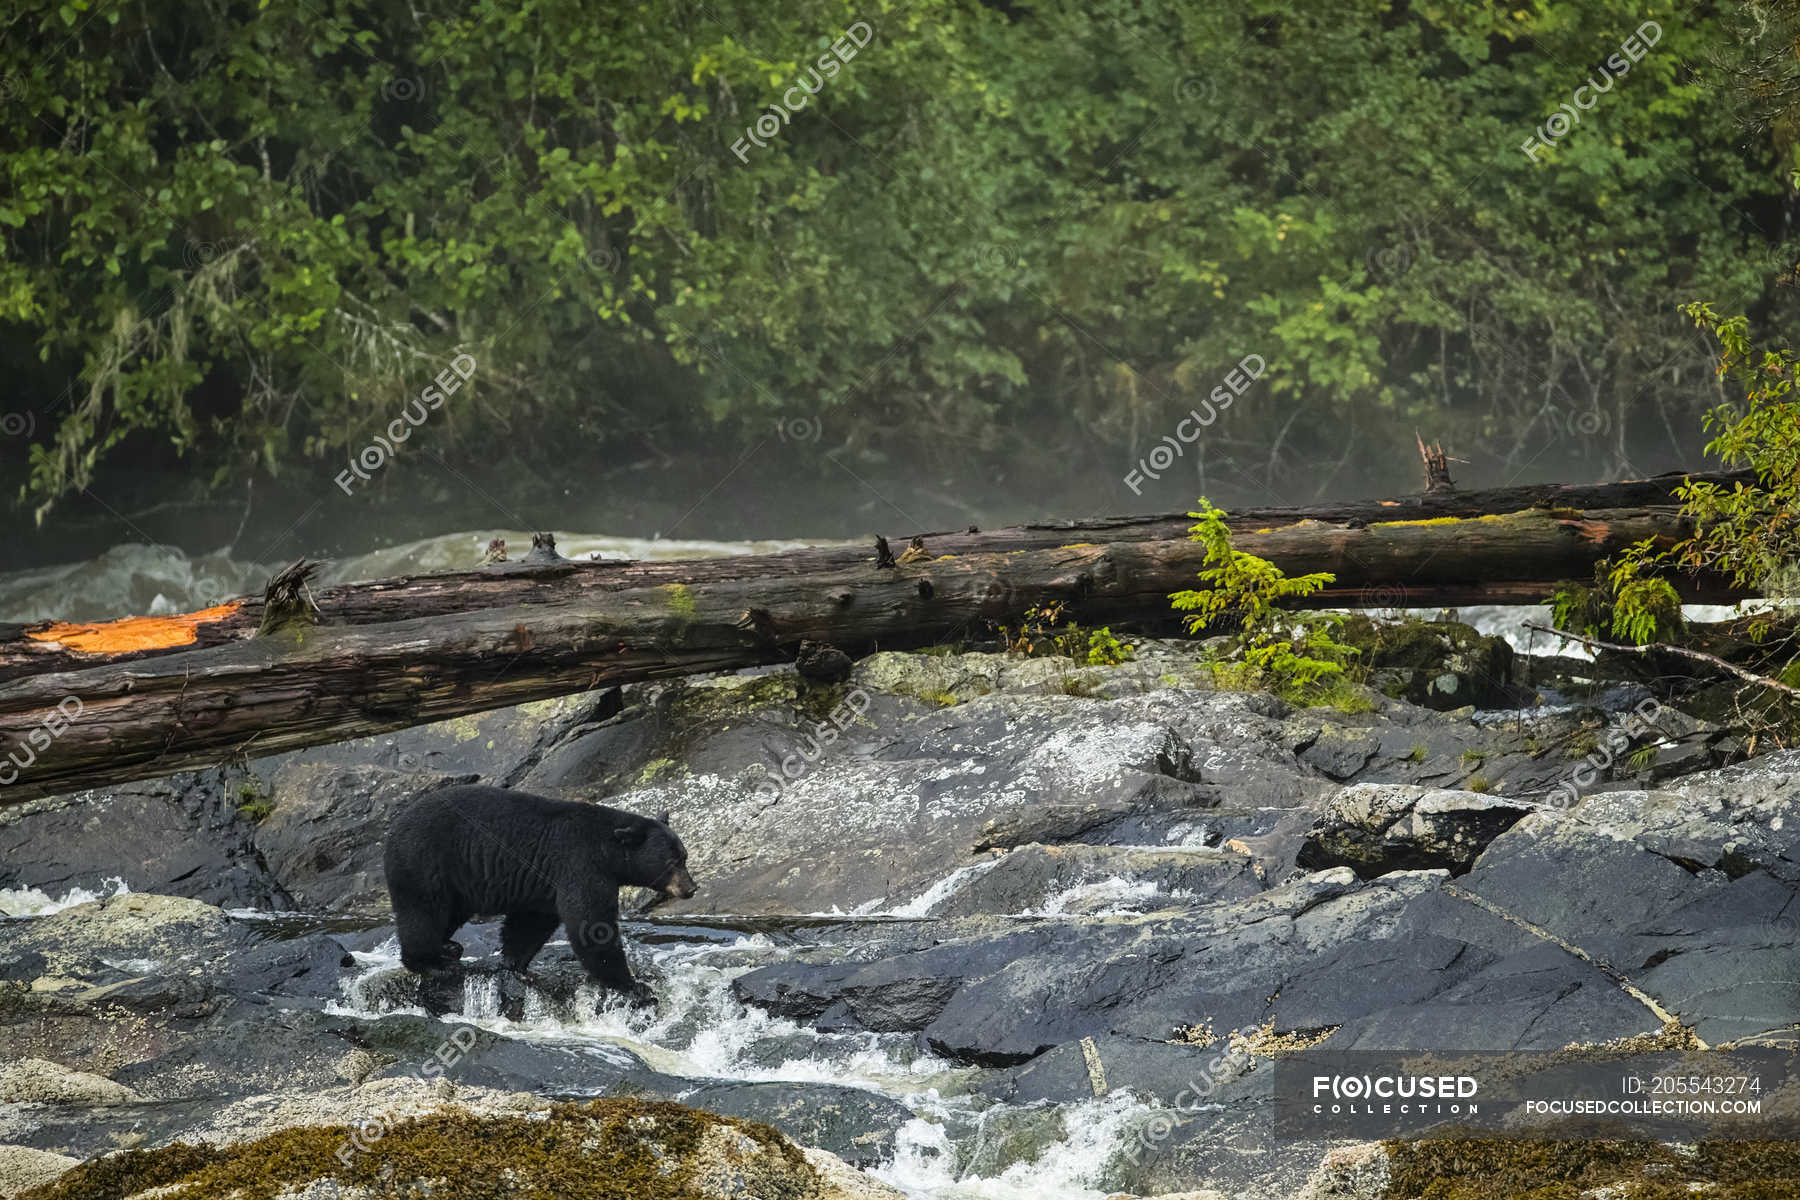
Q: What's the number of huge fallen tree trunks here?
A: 2